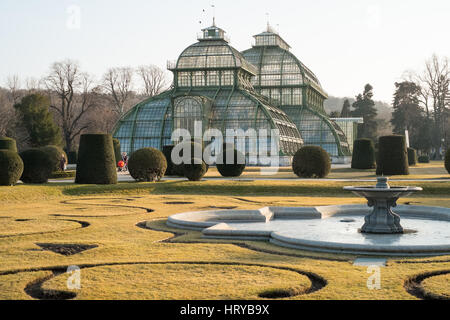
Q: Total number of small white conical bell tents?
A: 0